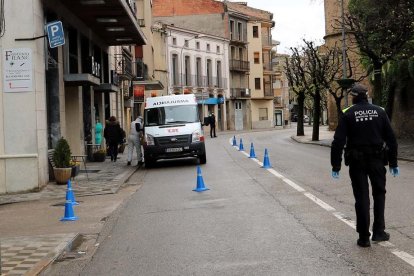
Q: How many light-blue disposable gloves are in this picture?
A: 2